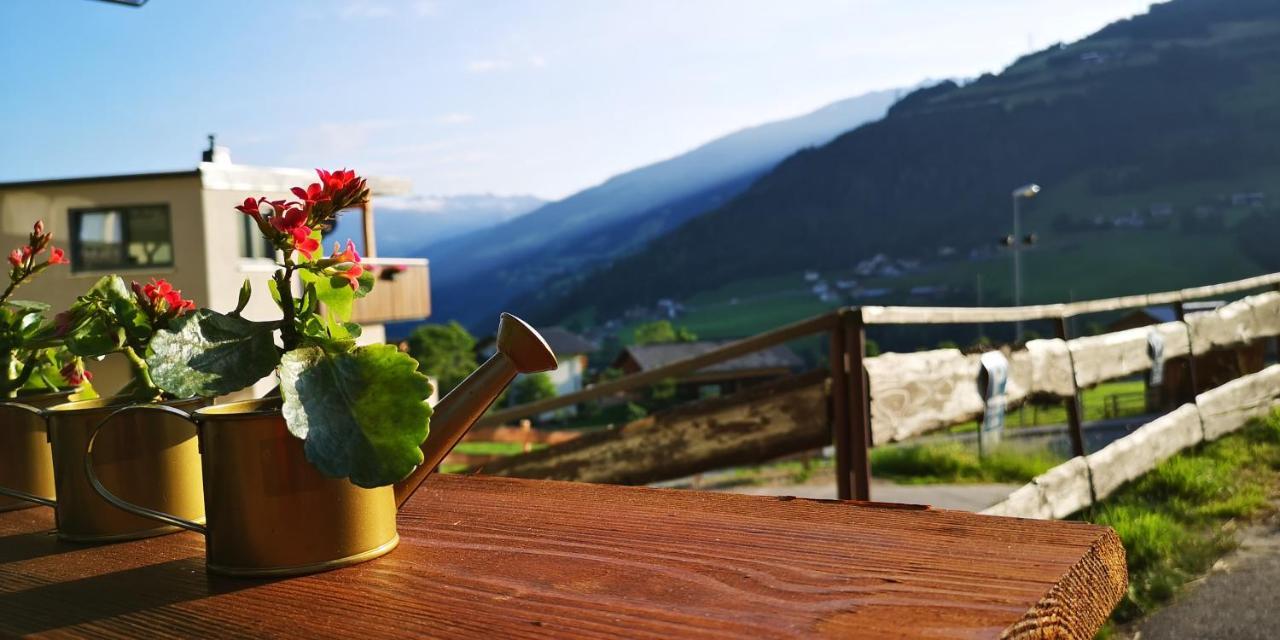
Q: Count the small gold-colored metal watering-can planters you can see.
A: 3